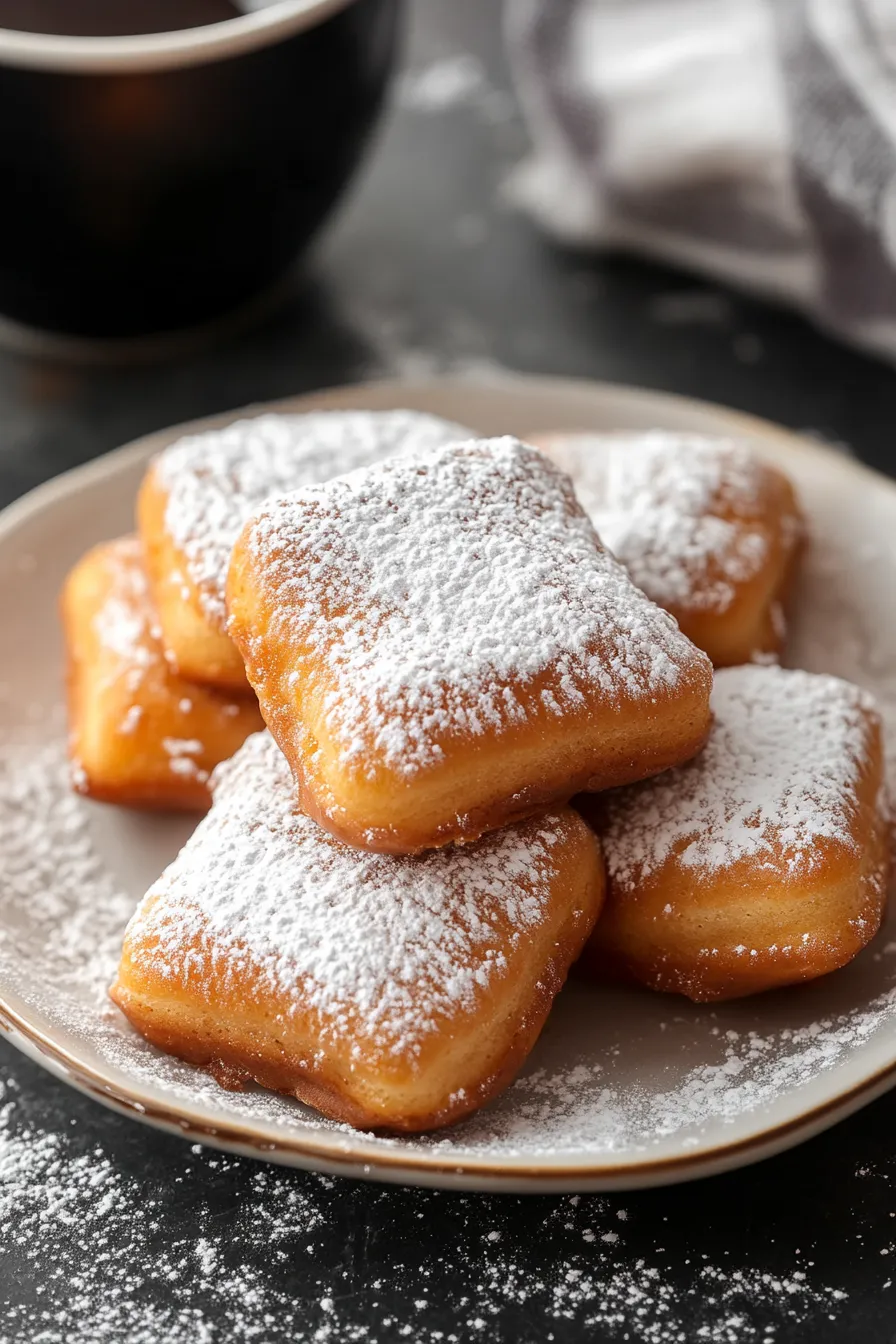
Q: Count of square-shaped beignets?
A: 6